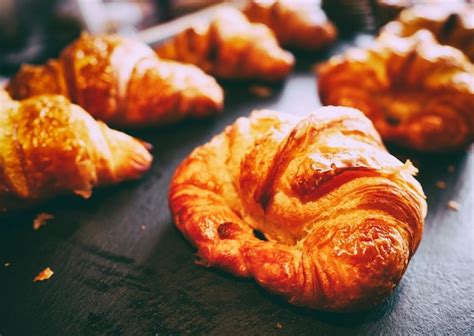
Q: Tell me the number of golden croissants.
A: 7